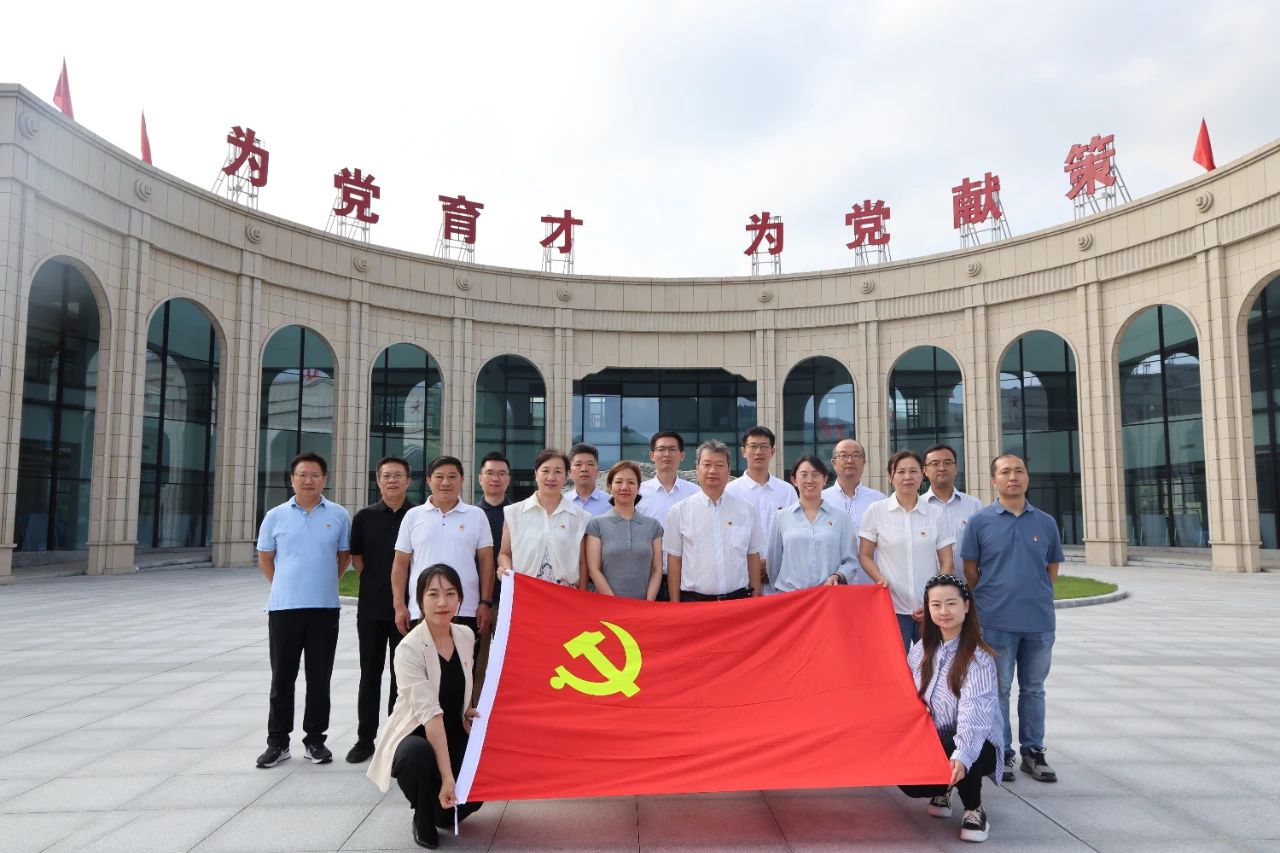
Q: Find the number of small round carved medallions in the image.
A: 11